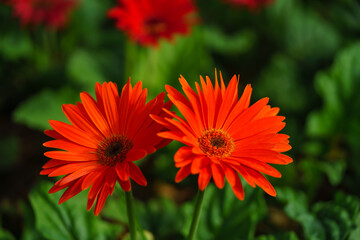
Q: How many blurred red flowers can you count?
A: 3